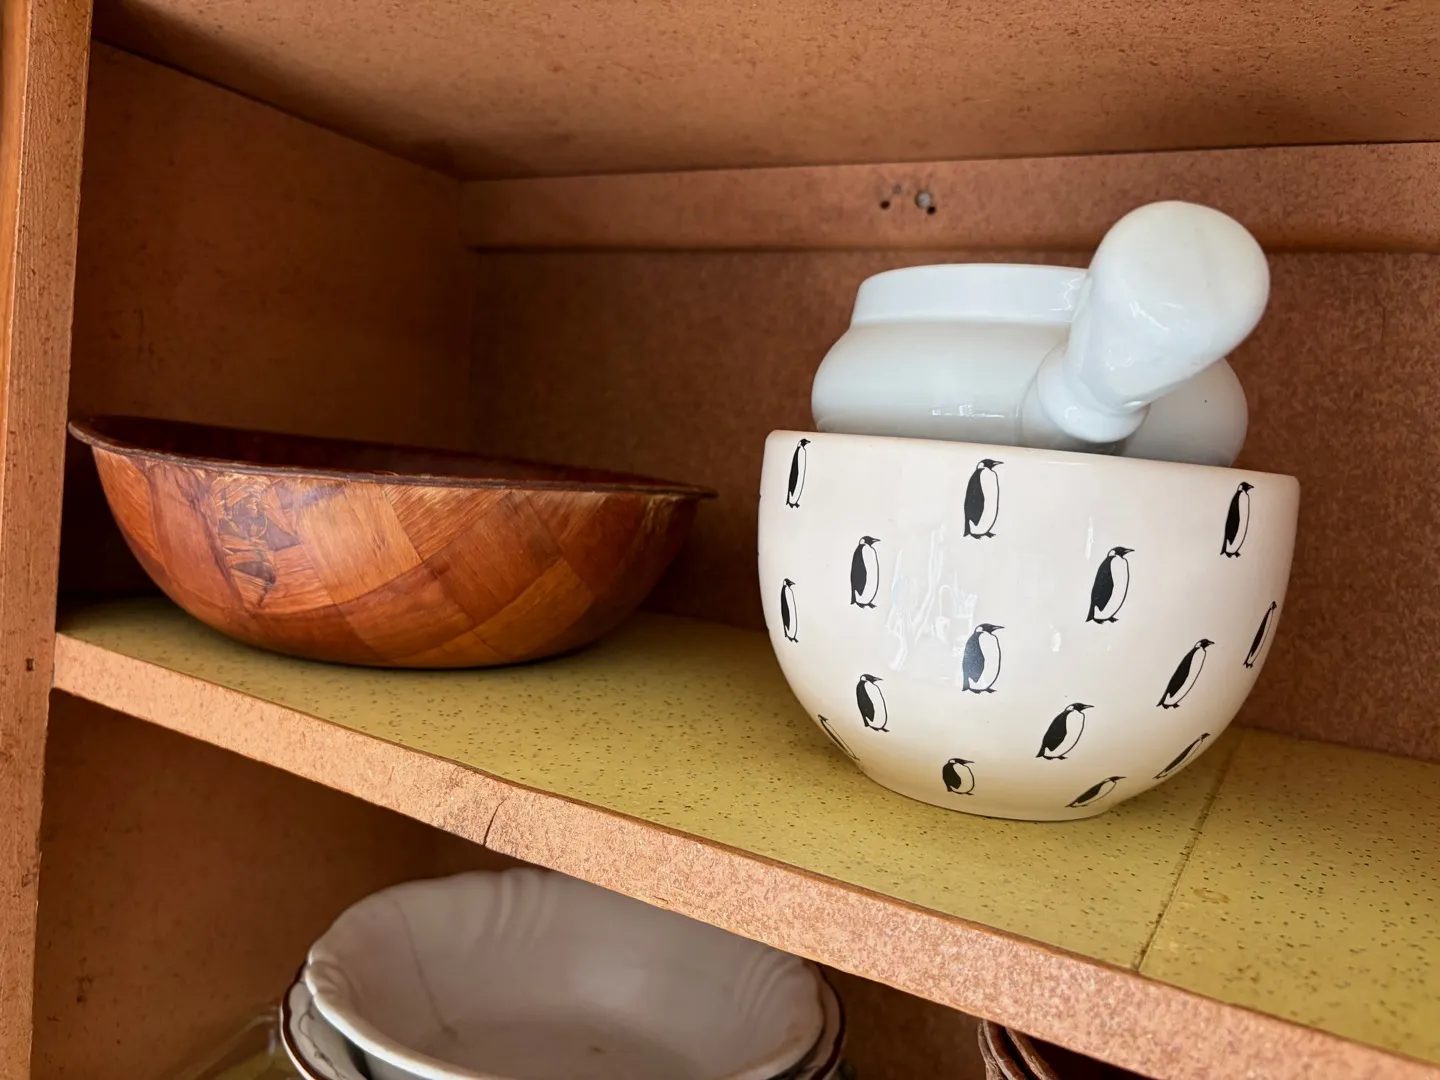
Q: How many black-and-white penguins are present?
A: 15